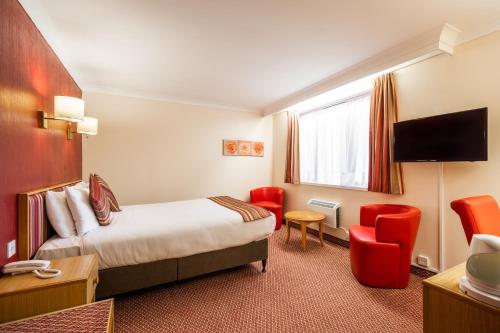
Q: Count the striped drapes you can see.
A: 2